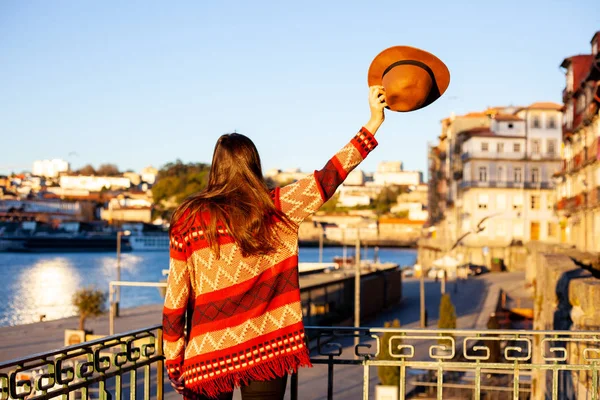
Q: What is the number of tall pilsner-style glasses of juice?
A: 0